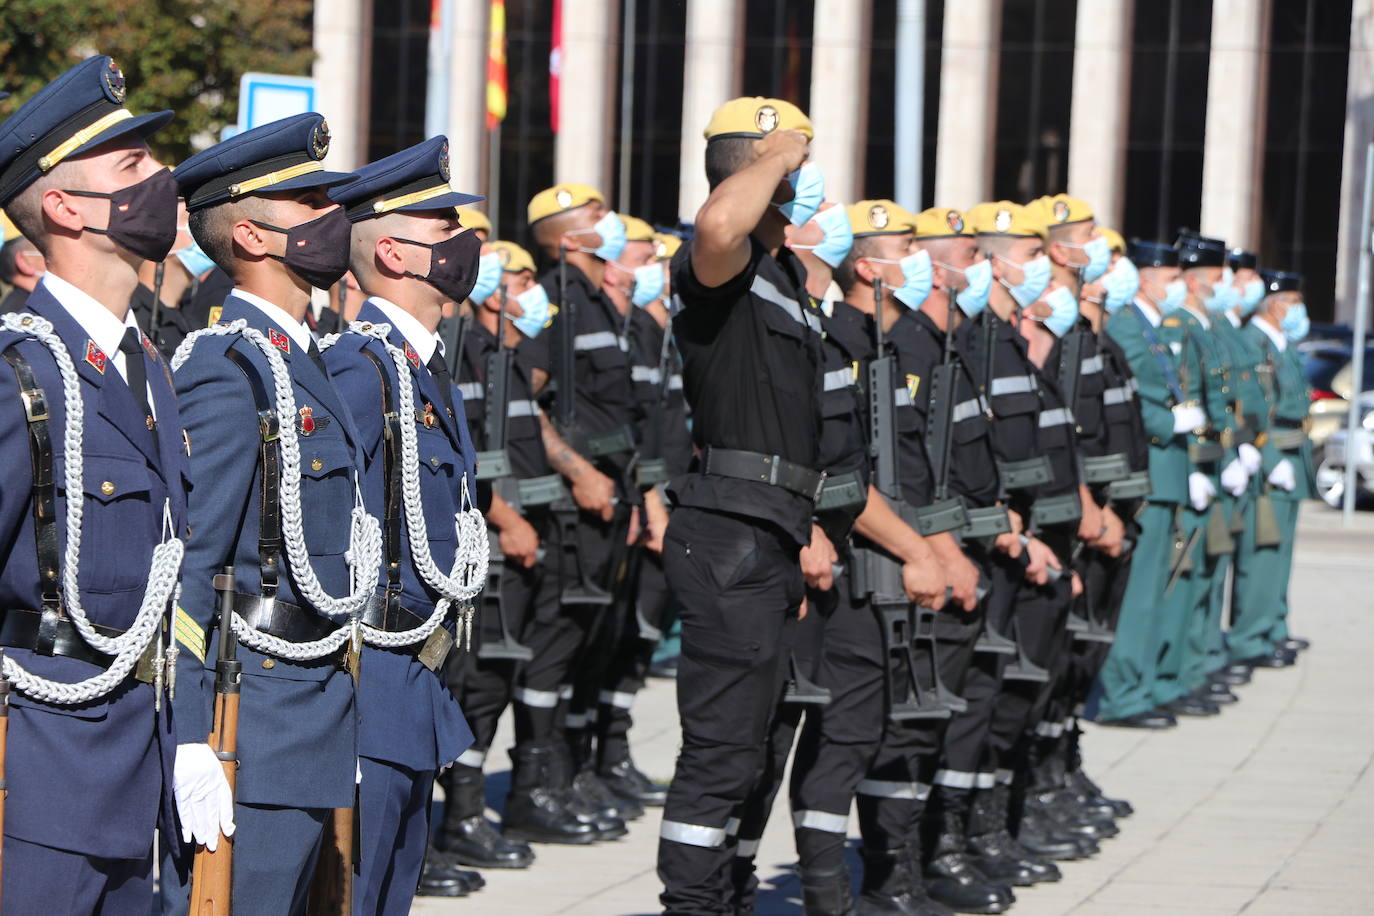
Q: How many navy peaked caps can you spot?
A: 3